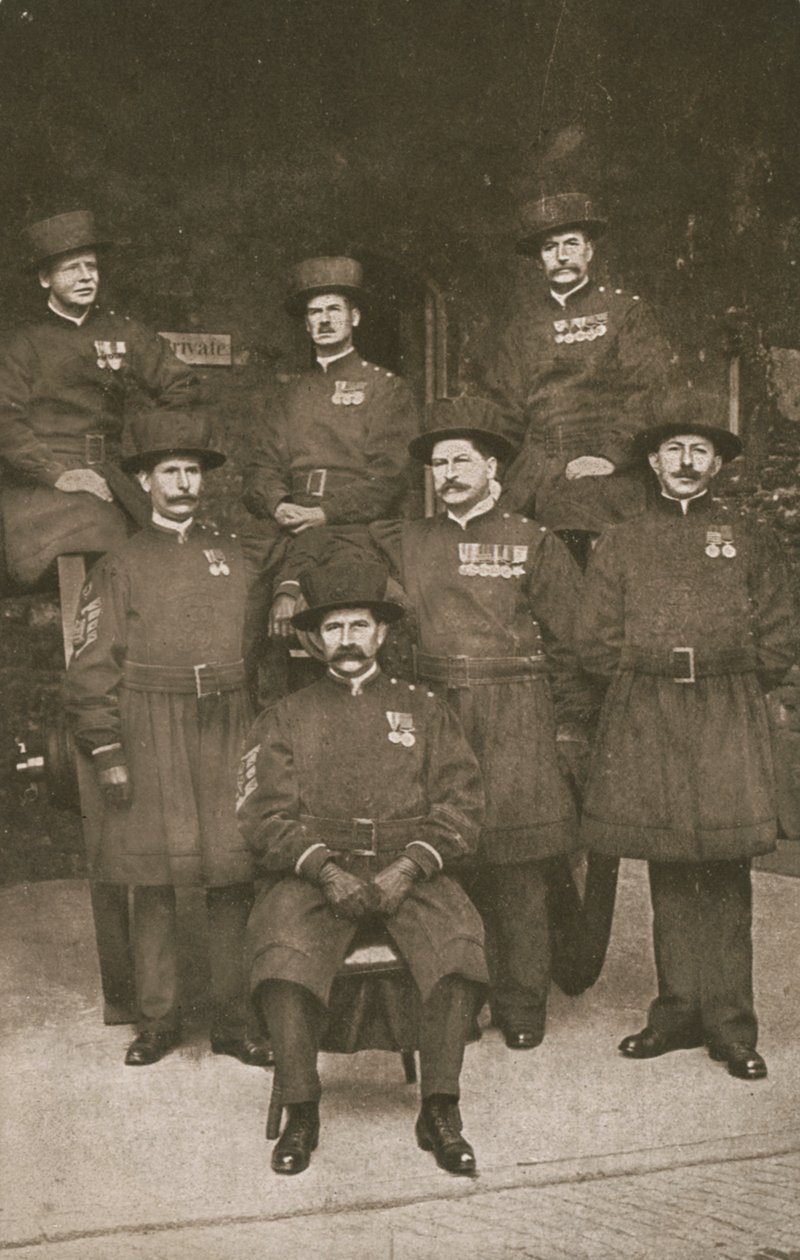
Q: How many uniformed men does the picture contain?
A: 7